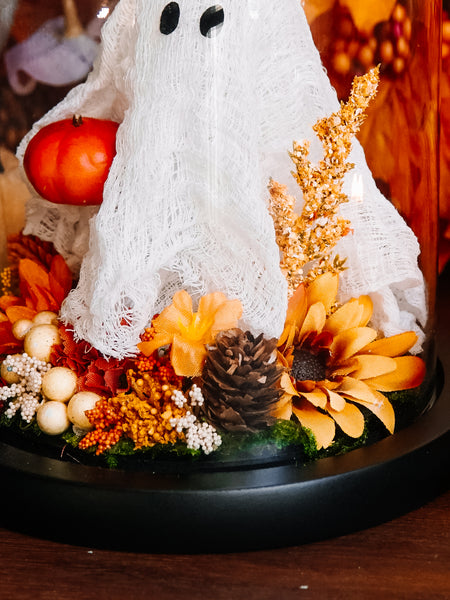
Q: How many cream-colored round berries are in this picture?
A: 7